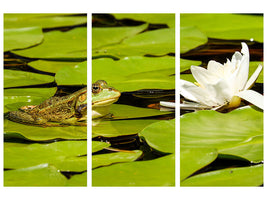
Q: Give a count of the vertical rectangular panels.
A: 3